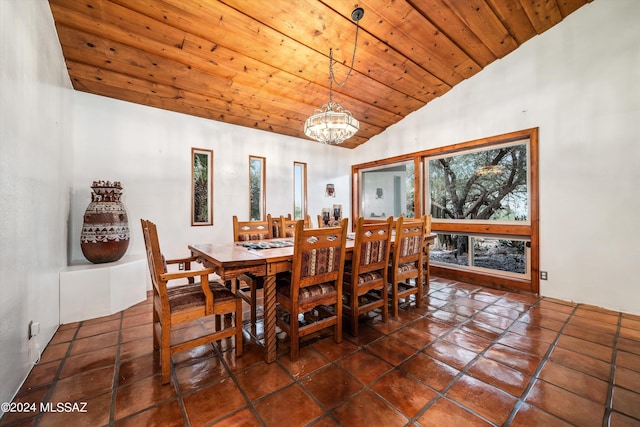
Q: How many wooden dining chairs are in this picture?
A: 9